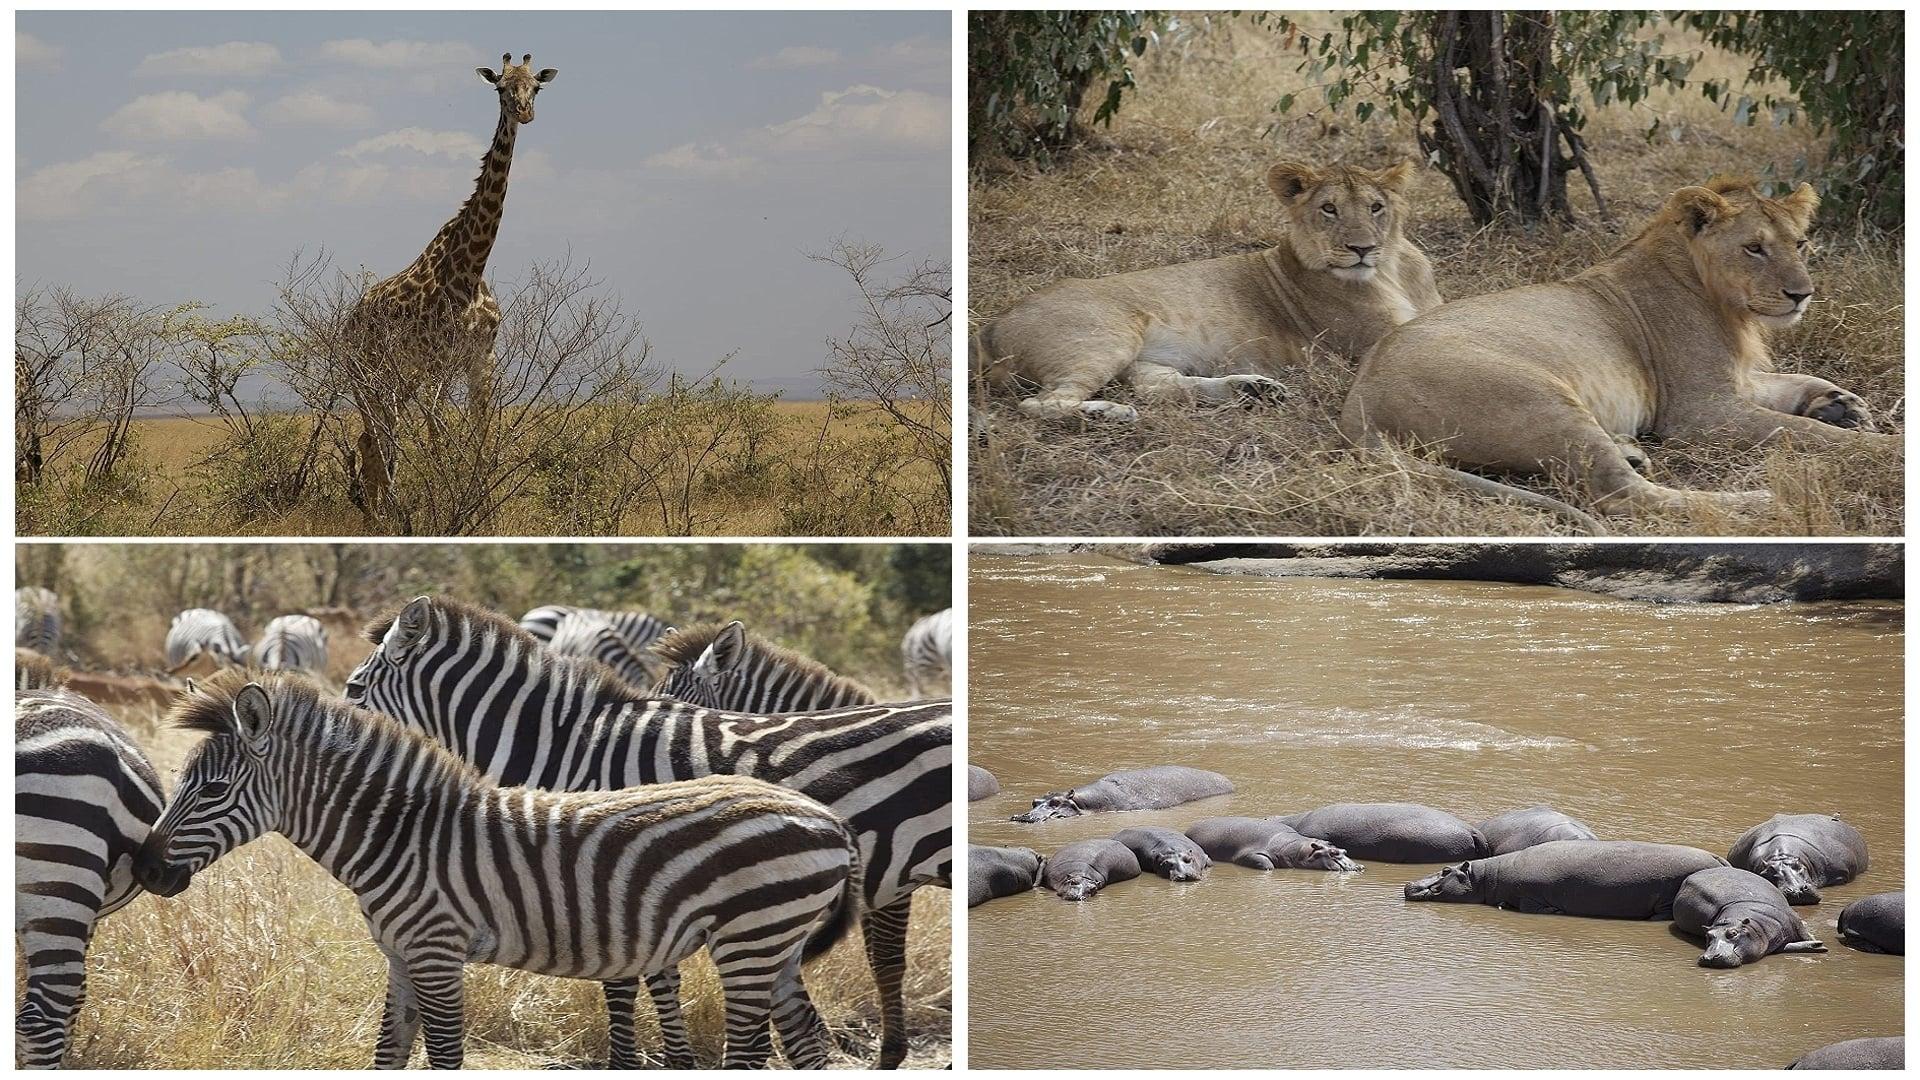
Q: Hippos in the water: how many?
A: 13